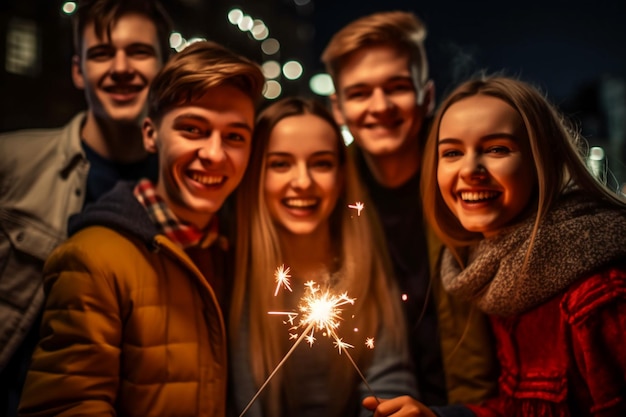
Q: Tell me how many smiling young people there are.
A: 5